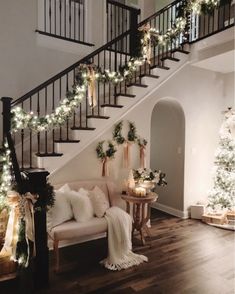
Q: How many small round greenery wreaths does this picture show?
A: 3